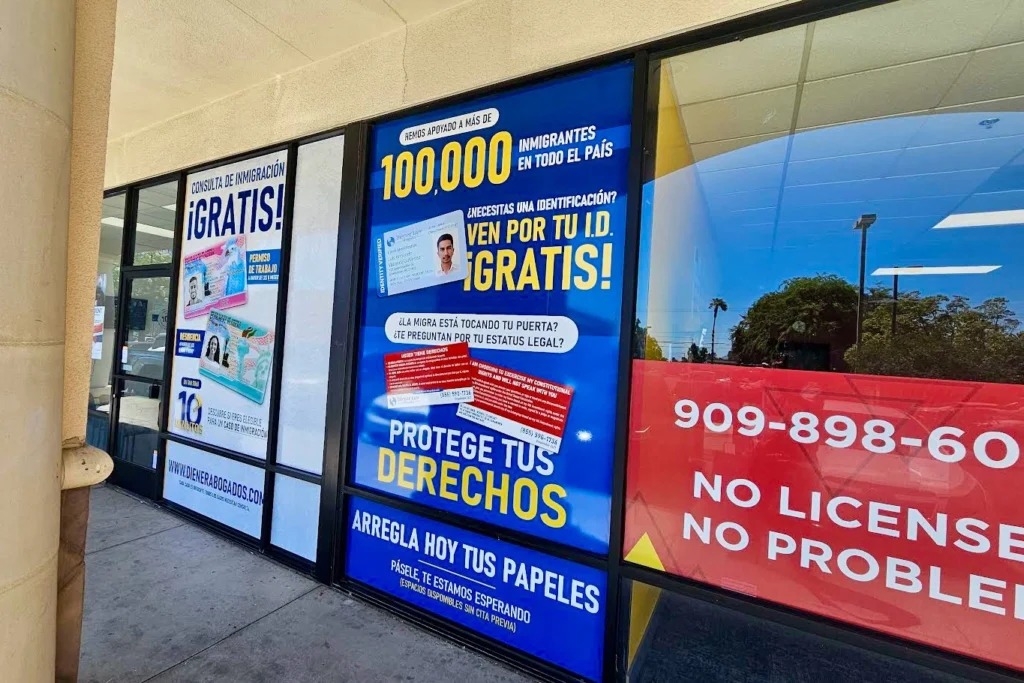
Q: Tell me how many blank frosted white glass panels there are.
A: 2